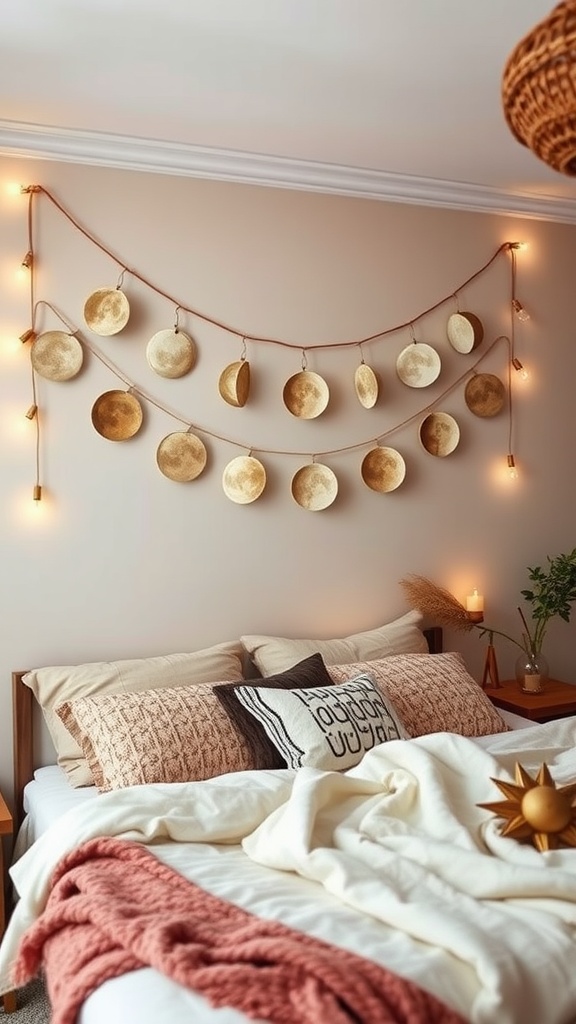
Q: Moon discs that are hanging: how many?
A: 15